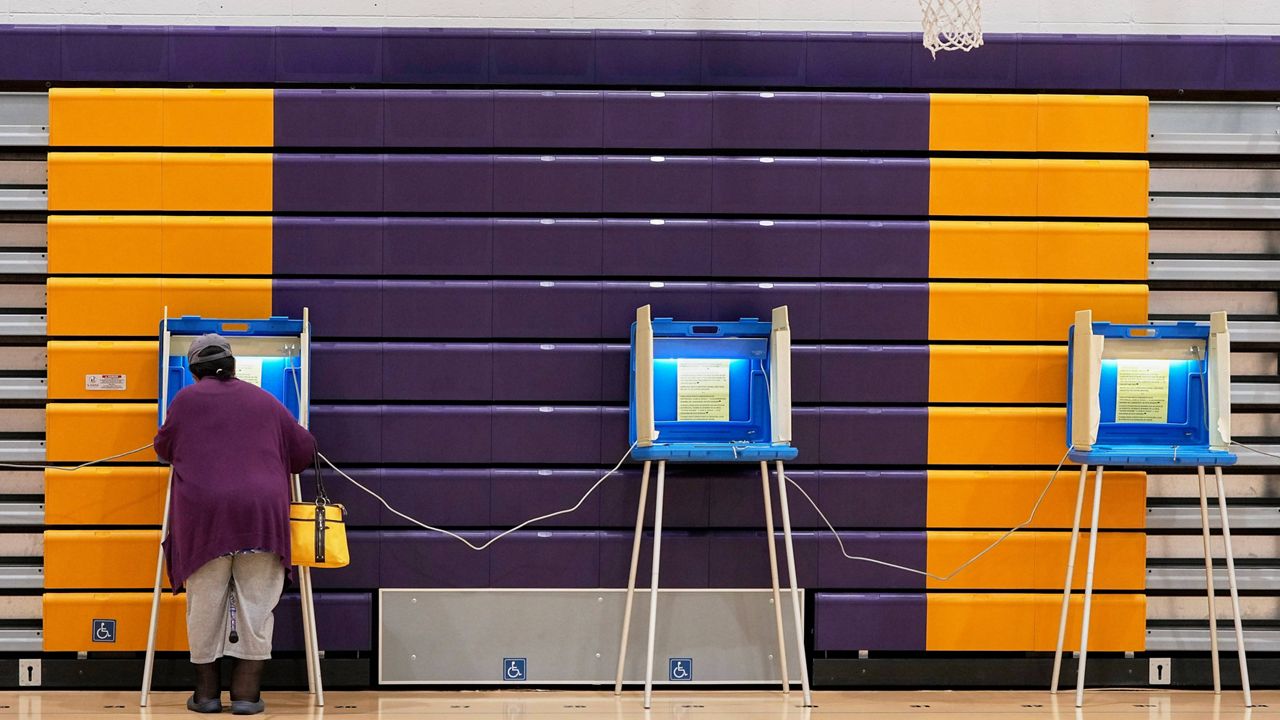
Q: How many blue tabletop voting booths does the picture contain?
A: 3